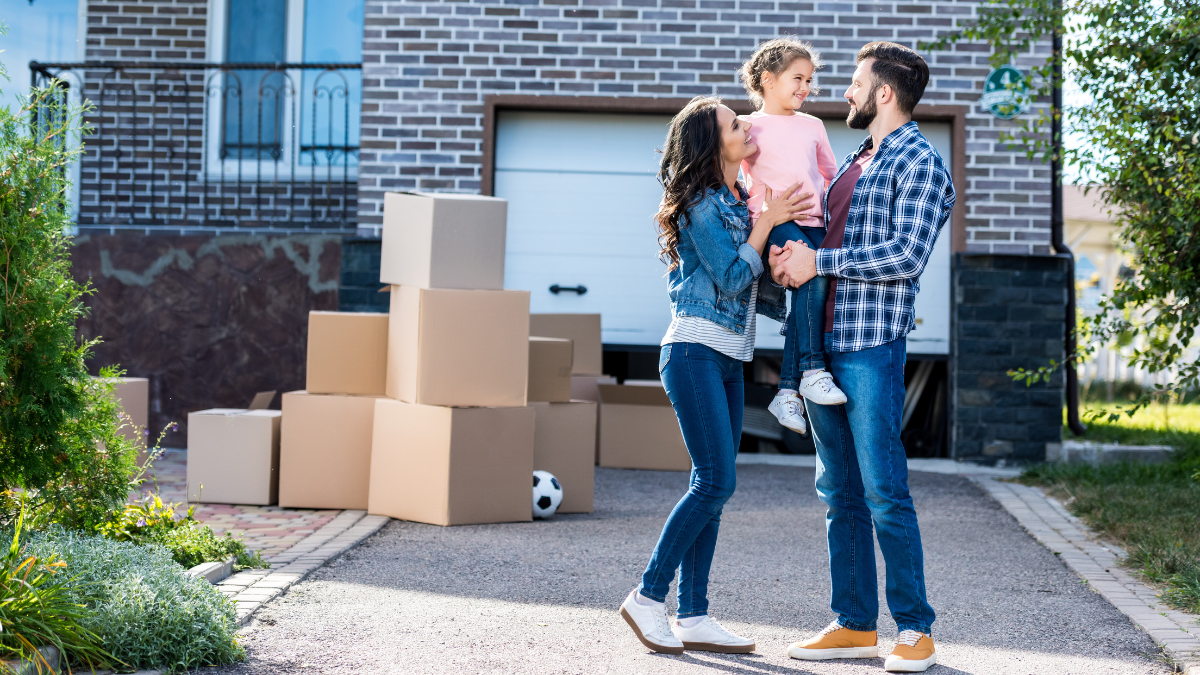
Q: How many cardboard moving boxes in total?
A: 12